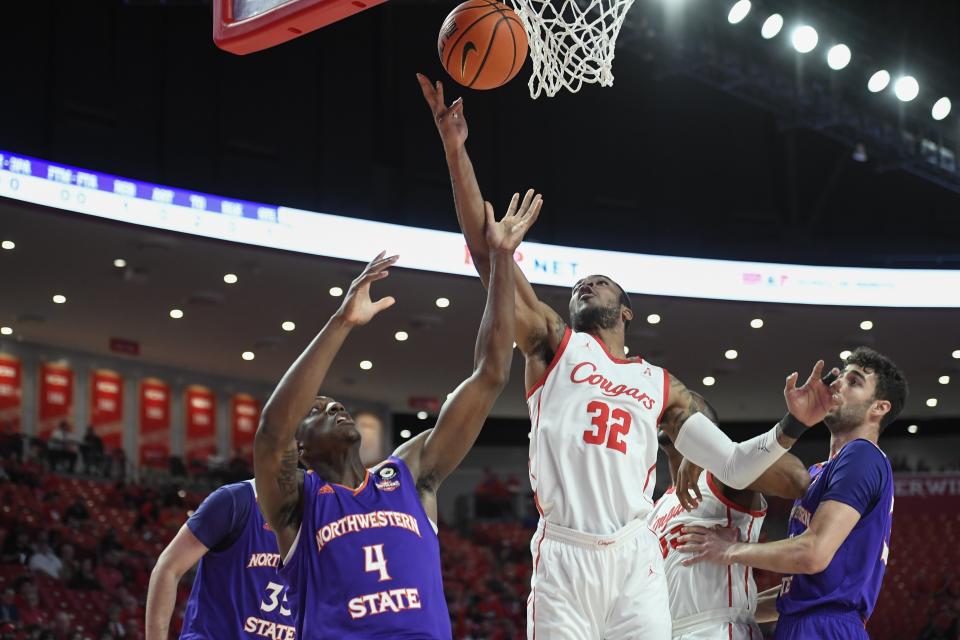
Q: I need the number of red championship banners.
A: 6